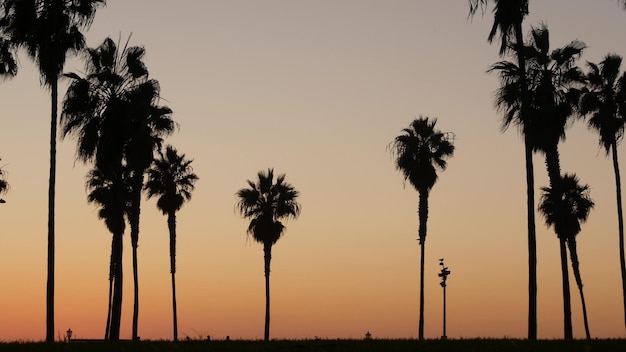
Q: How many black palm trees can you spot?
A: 11